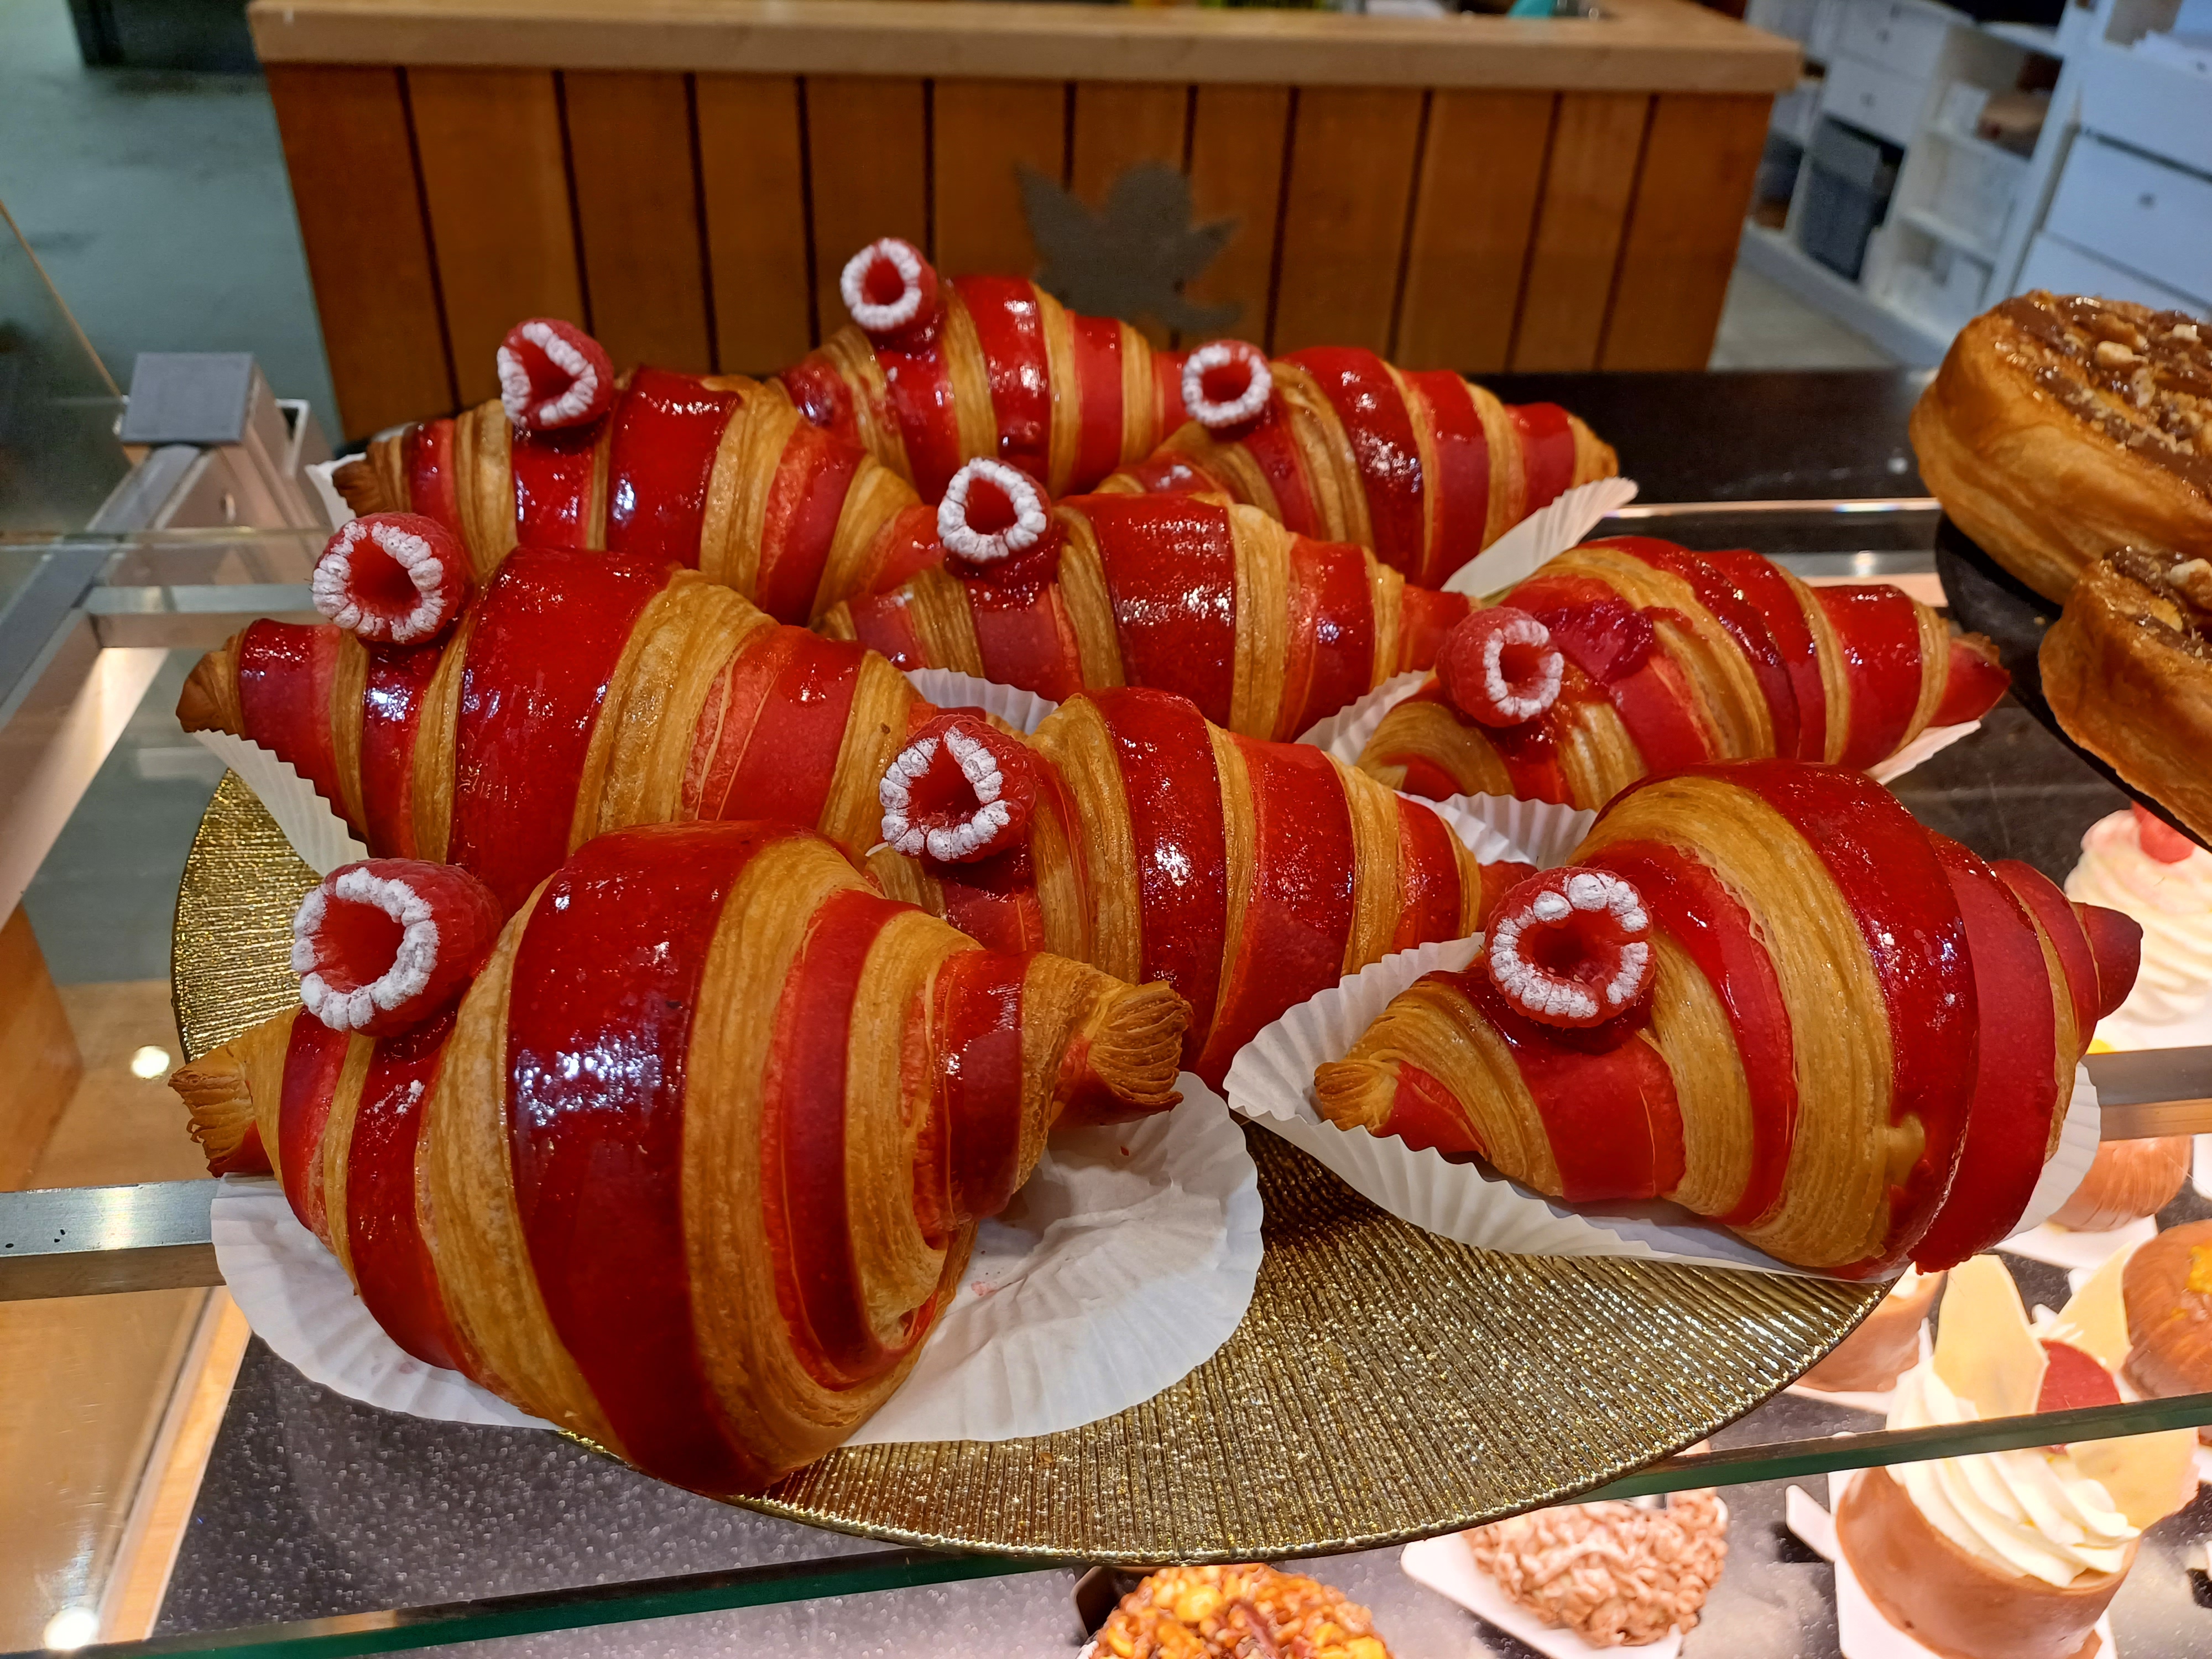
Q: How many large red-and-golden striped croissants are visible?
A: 9